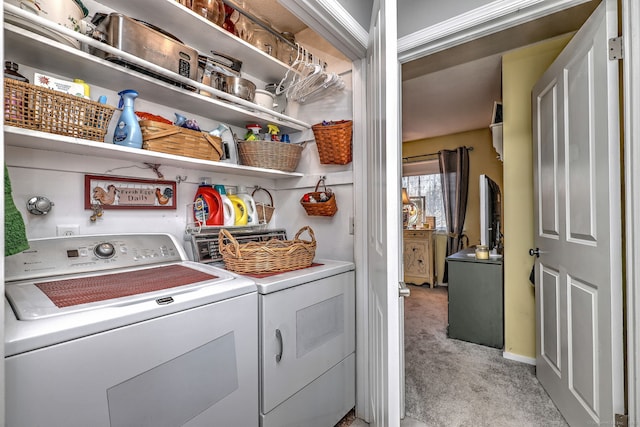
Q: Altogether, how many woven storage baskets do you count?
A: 7